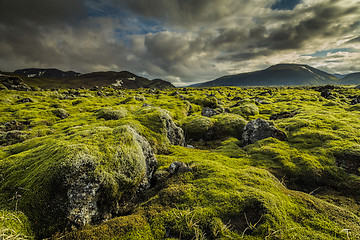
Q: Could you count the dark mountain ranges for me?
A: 2